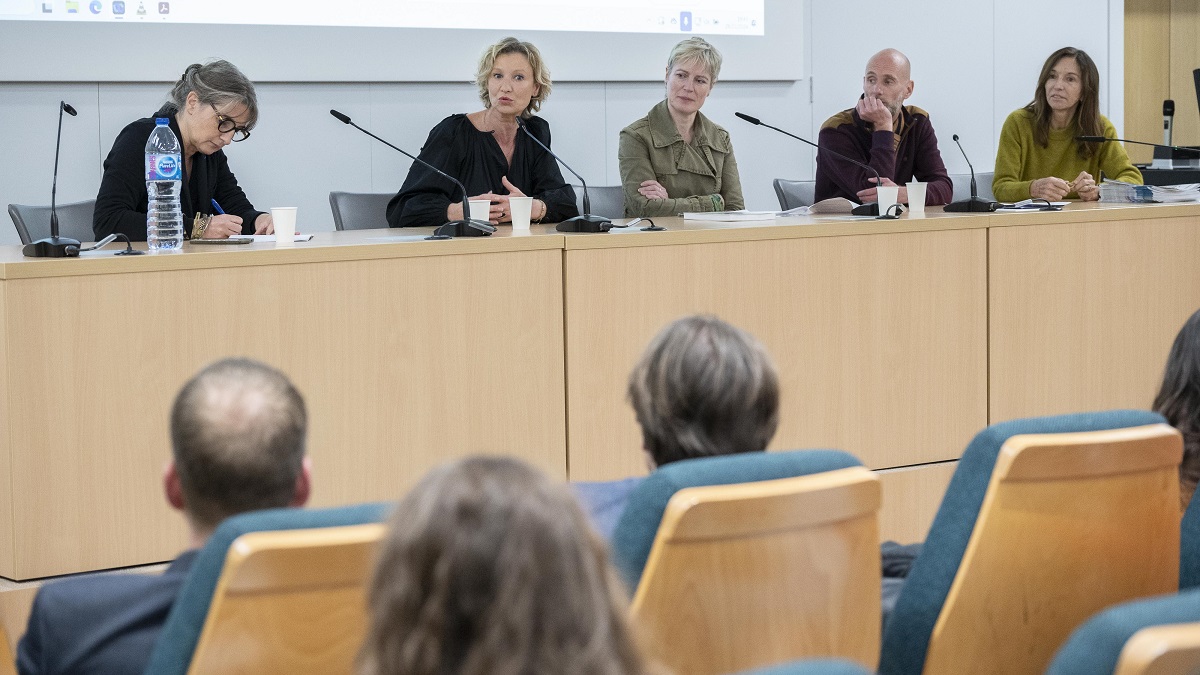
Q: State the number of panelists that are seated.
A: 5